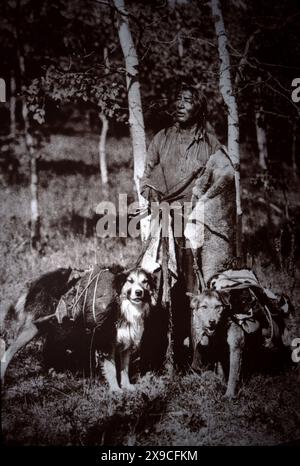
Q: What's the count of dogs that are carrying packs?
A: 2